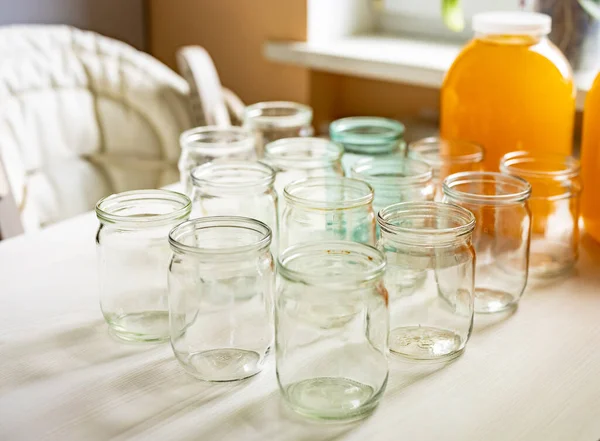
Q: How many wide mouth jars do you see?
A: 14